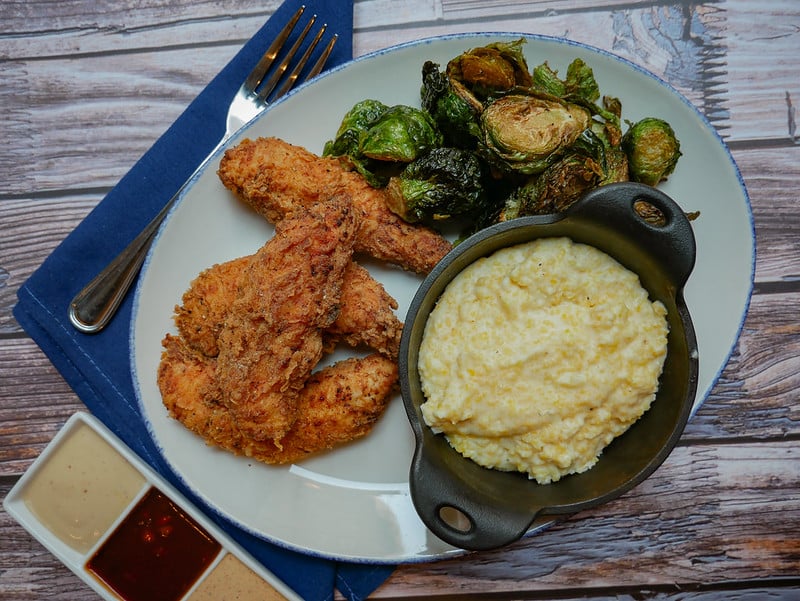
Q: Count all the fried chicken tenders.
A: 4